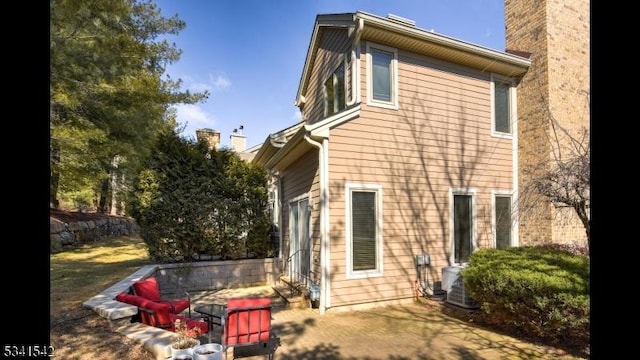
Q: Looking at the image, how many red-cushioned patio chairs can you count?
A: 3